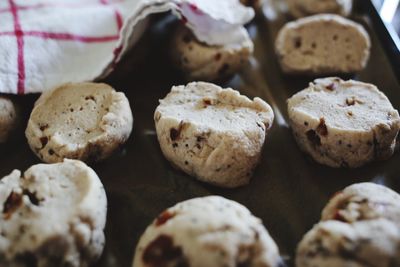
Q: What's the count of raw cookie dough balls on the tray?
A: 10